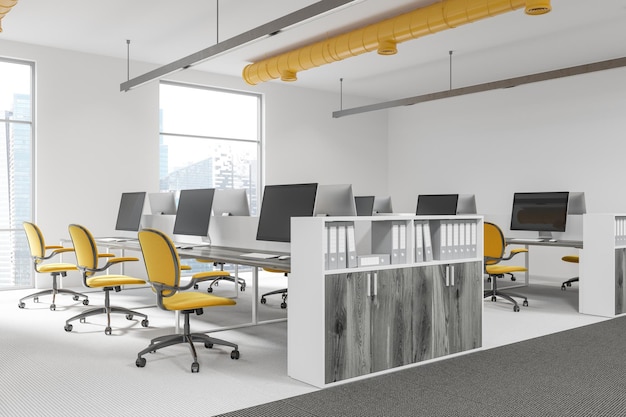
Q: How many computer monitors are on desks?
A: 12